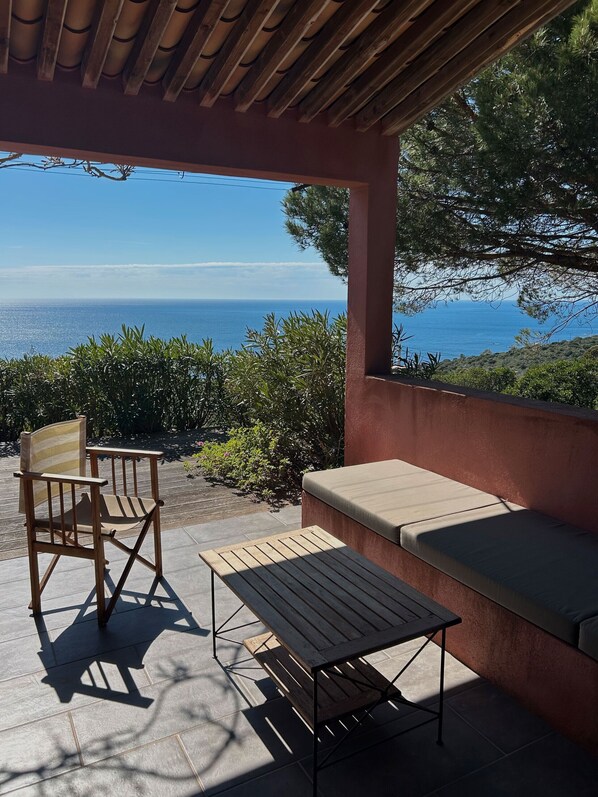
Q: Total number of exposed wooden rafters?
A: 12